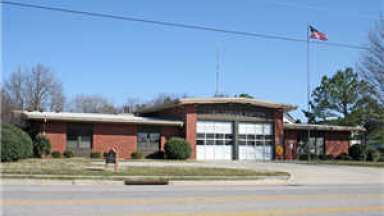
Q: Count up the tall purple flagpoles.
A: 0